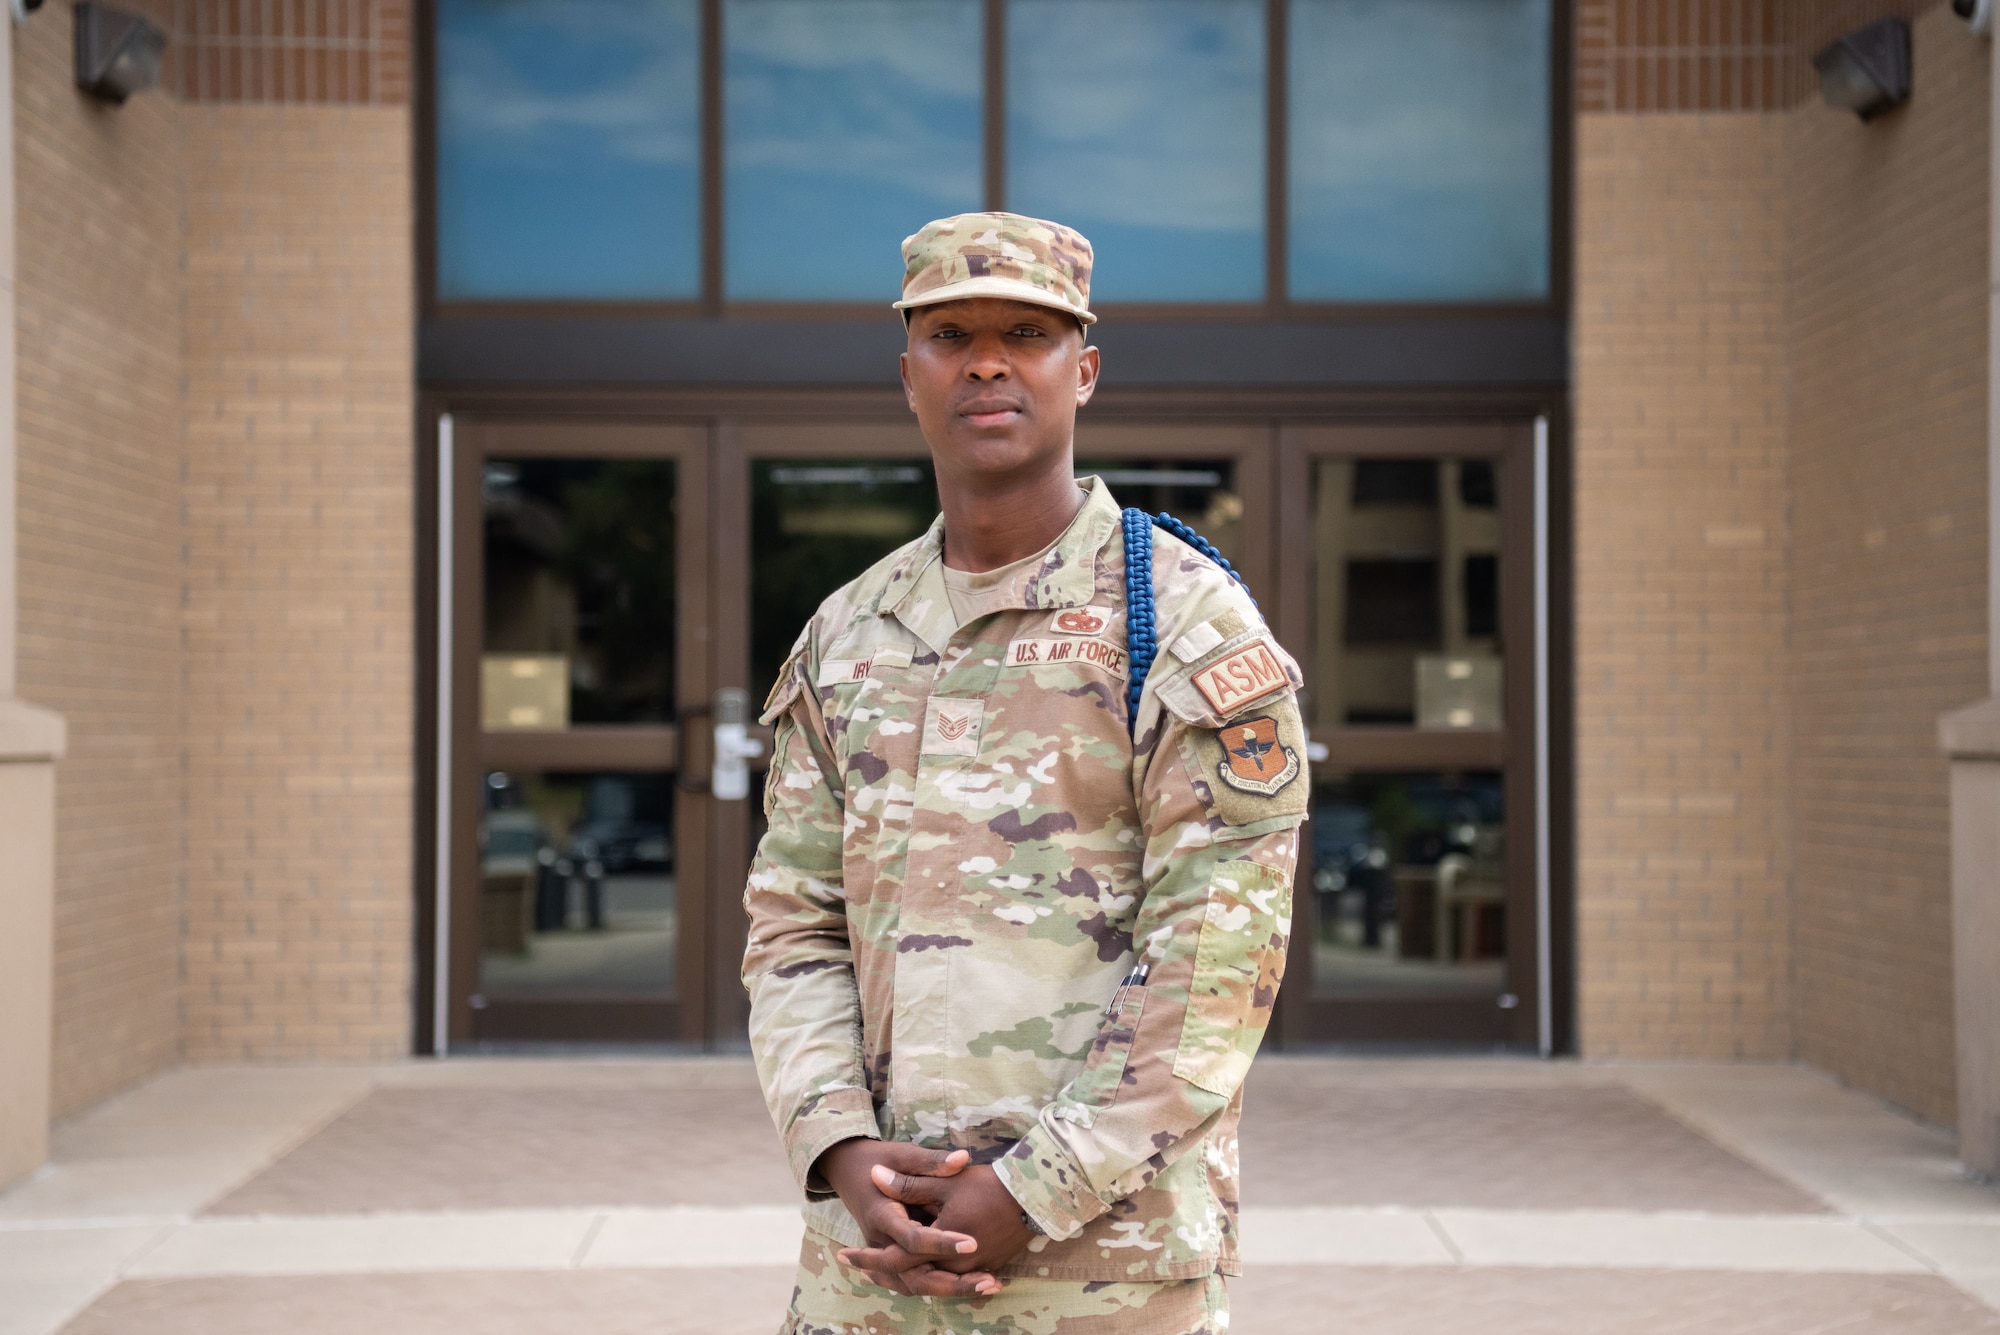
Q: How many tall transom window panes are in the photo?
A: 4